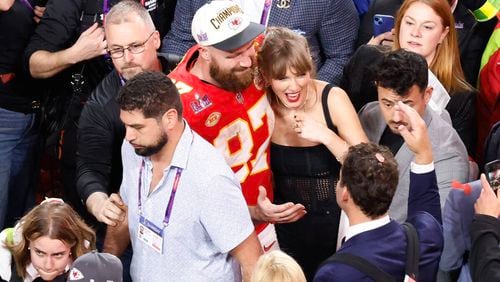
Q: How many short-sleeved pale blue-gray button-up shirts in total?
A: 1